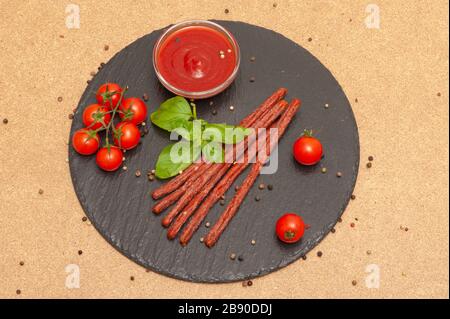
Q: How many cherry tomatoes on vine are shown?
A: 6